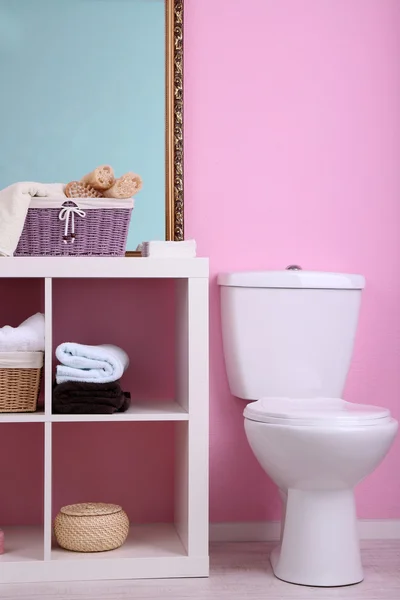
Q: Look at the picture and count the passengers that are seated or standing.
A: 0